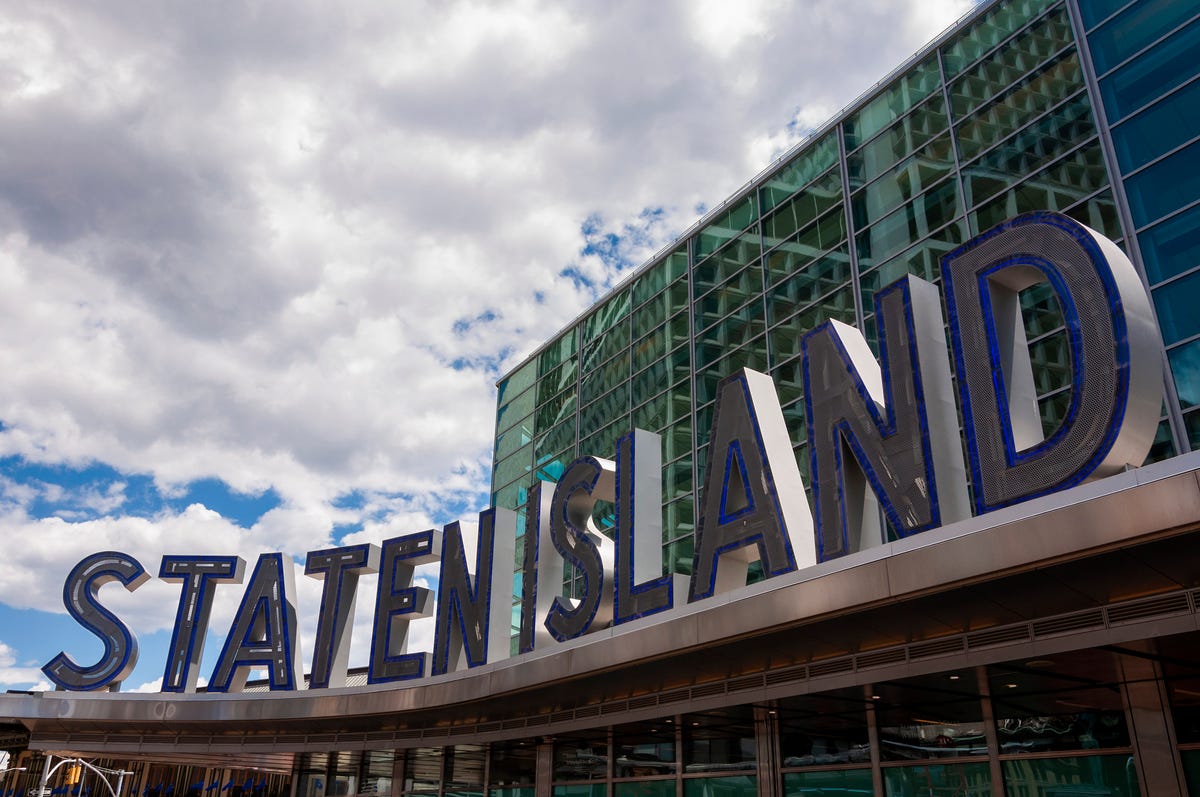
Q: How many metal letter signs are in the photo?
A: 12